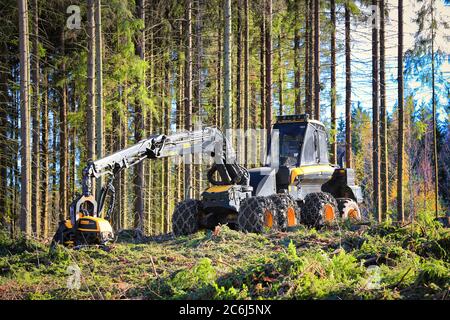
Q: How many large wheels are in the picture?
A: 5